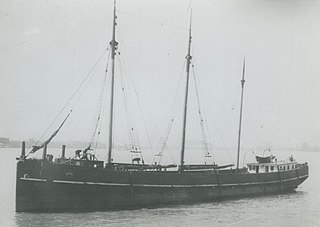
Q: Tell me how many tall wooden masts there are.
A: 3